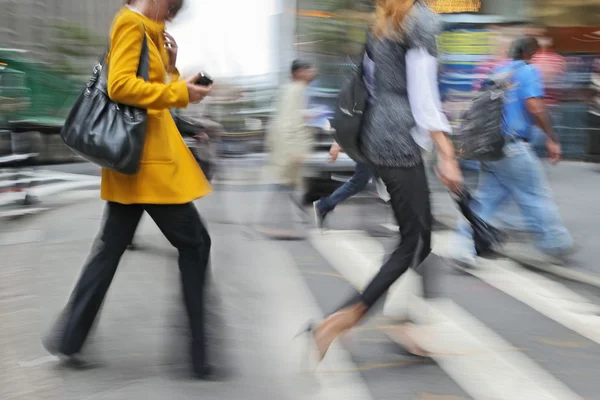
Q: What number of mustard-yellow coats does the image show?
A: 1